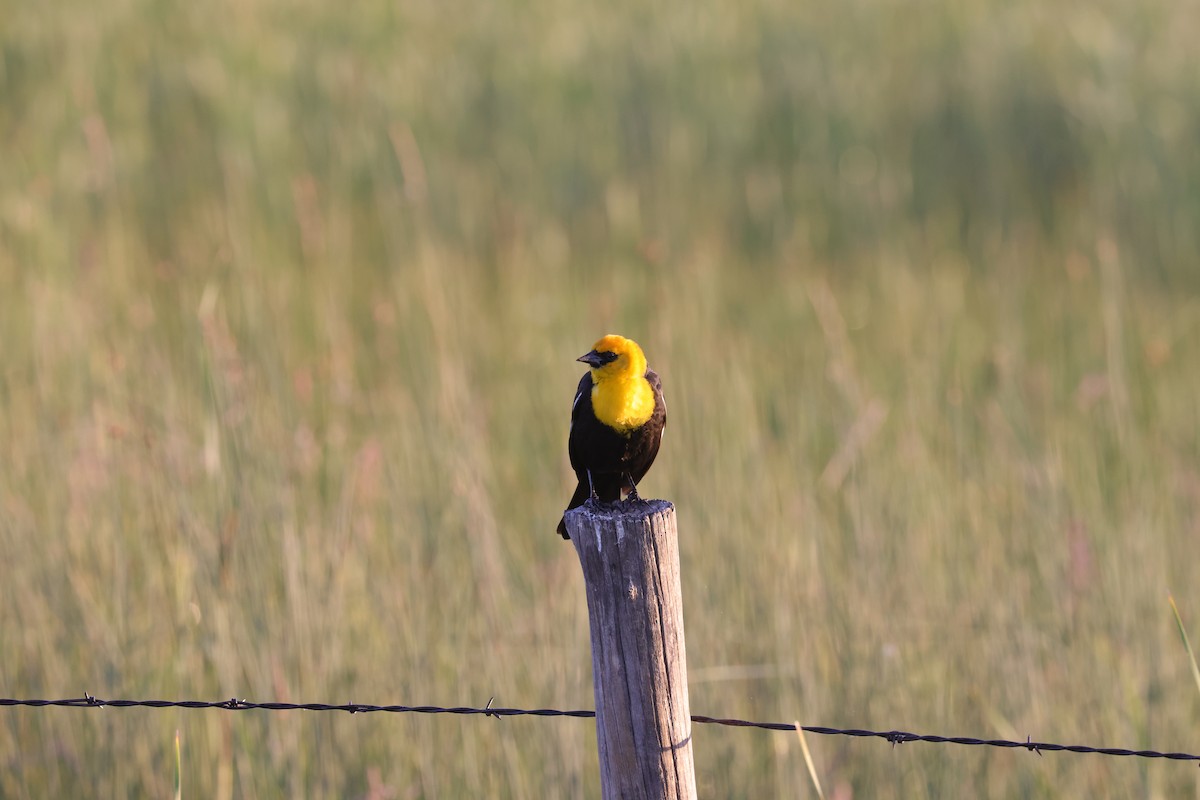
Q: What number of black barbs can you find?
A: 6